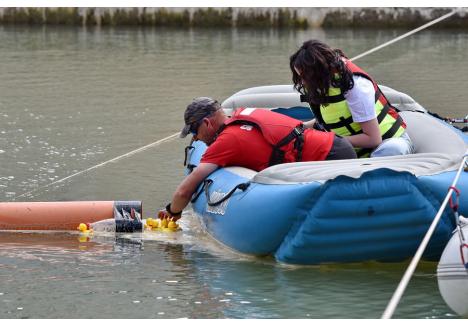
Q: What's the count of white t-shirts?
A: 1